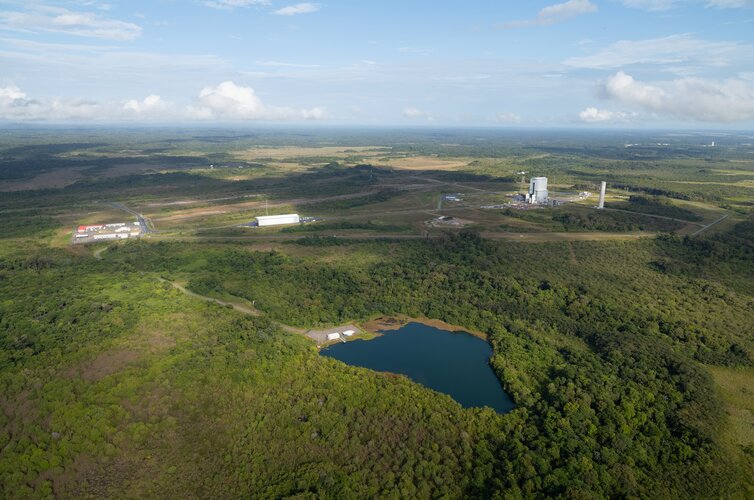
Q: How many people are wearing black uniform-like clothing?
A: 0